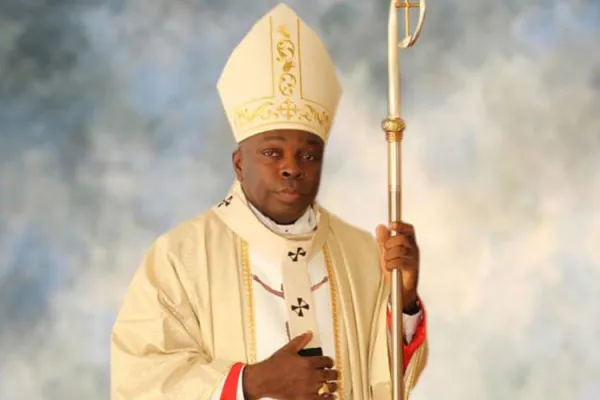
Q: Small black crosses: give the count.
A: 3